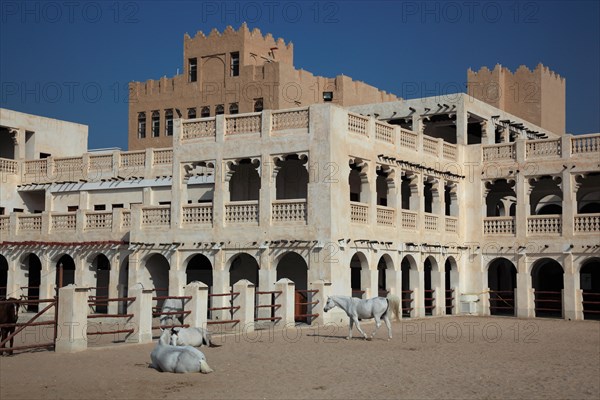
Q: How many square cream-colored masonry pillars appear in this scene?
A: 6